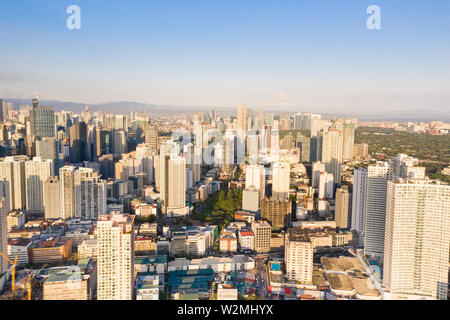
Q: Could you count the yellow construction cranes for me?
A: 2